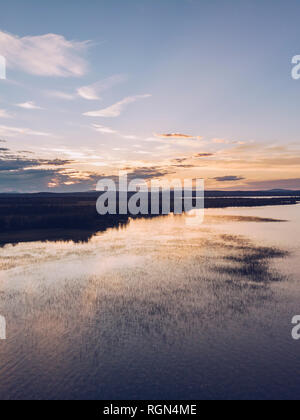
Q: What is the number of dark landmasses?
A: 1